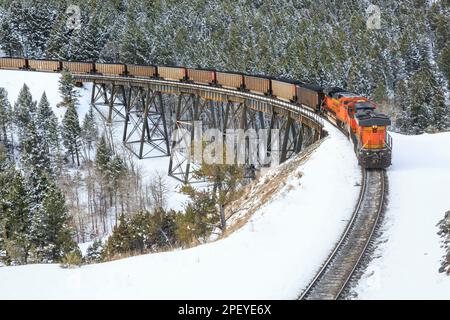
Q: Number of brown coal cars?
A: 11